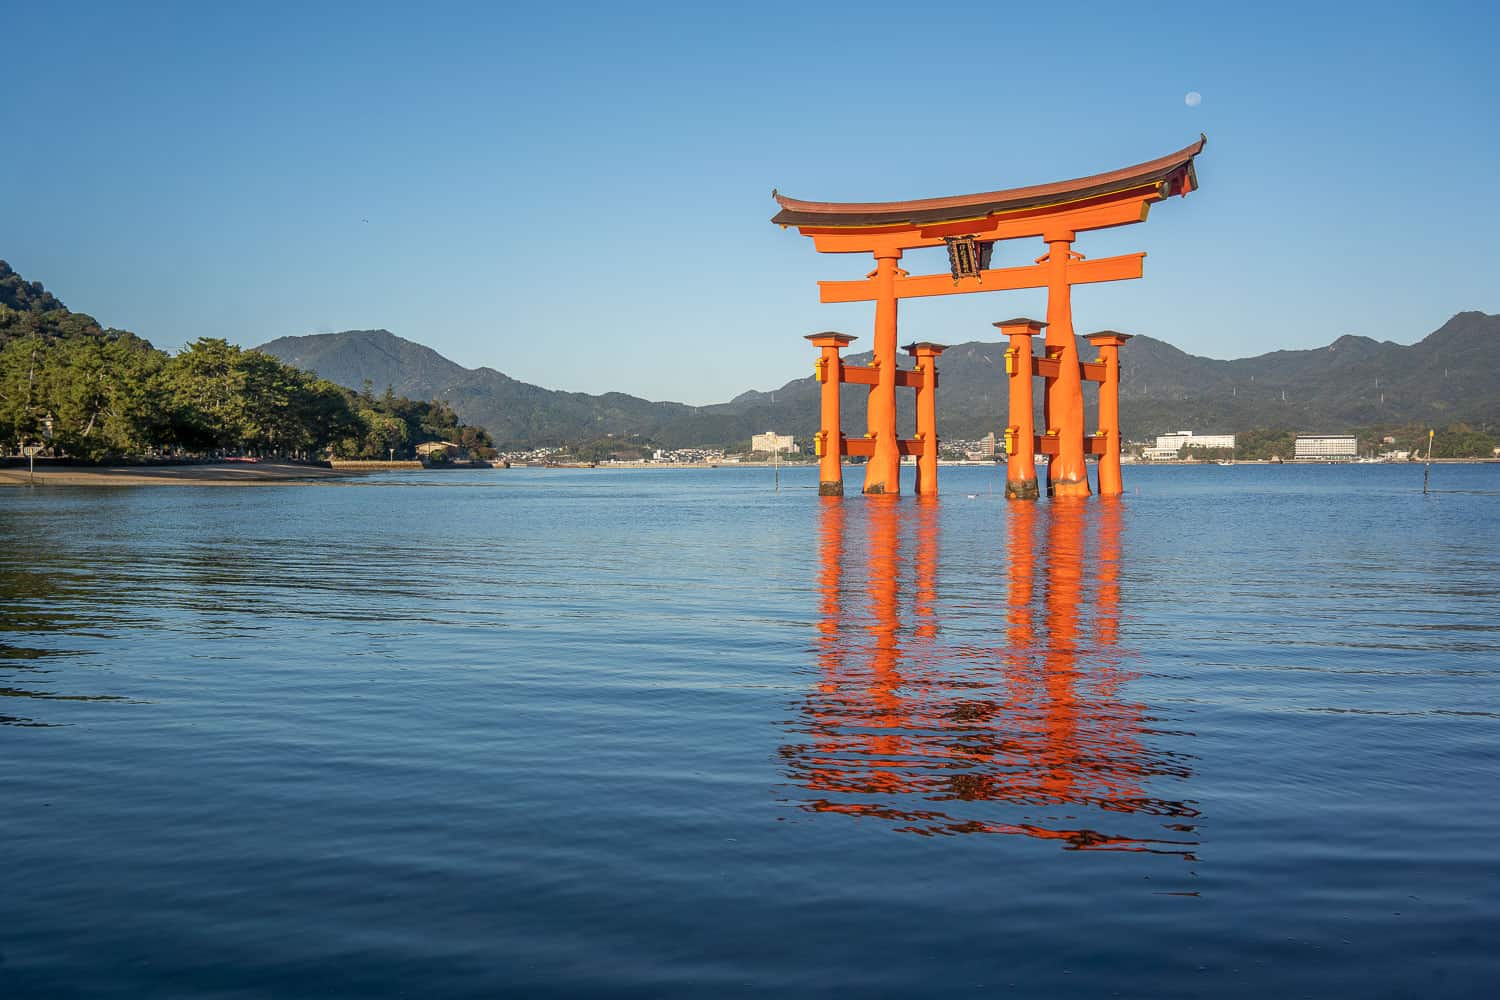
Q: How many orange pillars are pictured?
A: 6